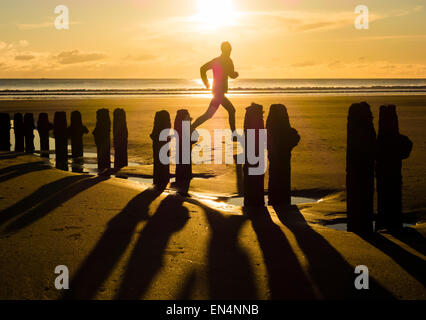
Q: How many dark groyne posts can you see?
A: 14